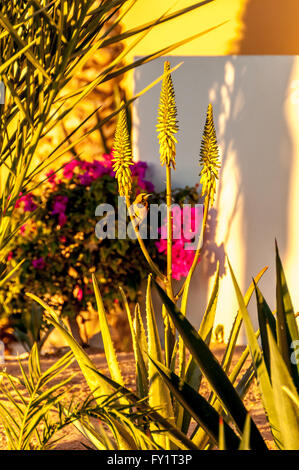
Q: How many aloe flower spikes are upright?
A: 3